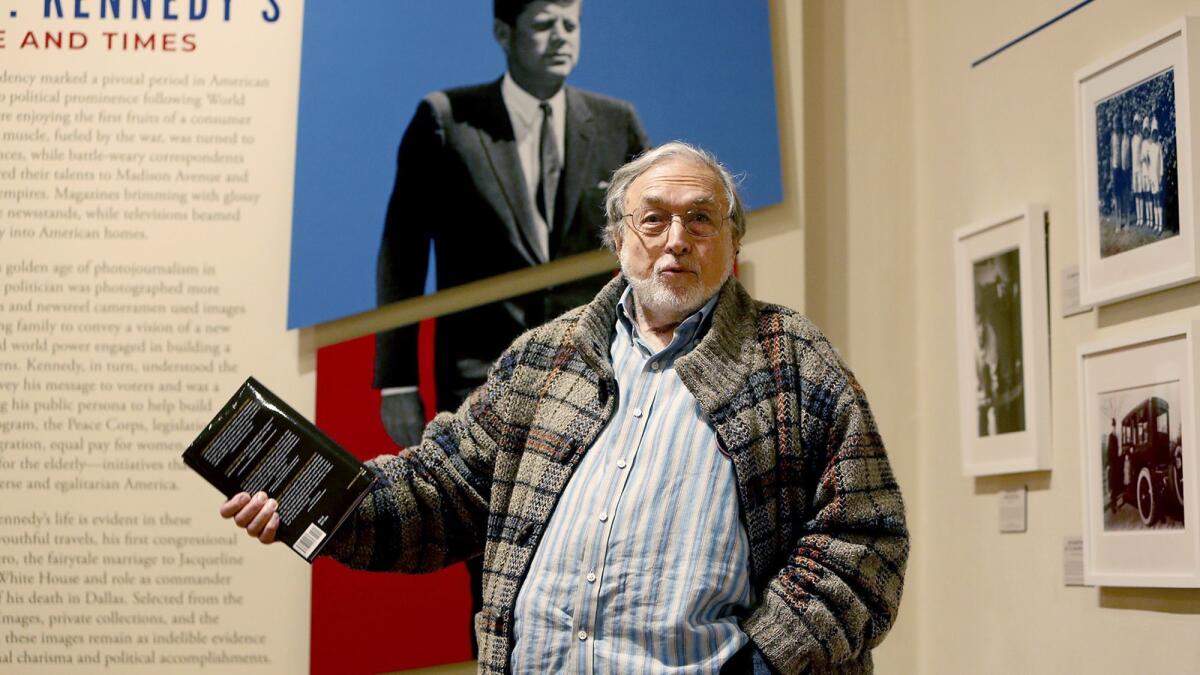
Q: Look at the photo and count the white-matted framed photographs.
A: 3